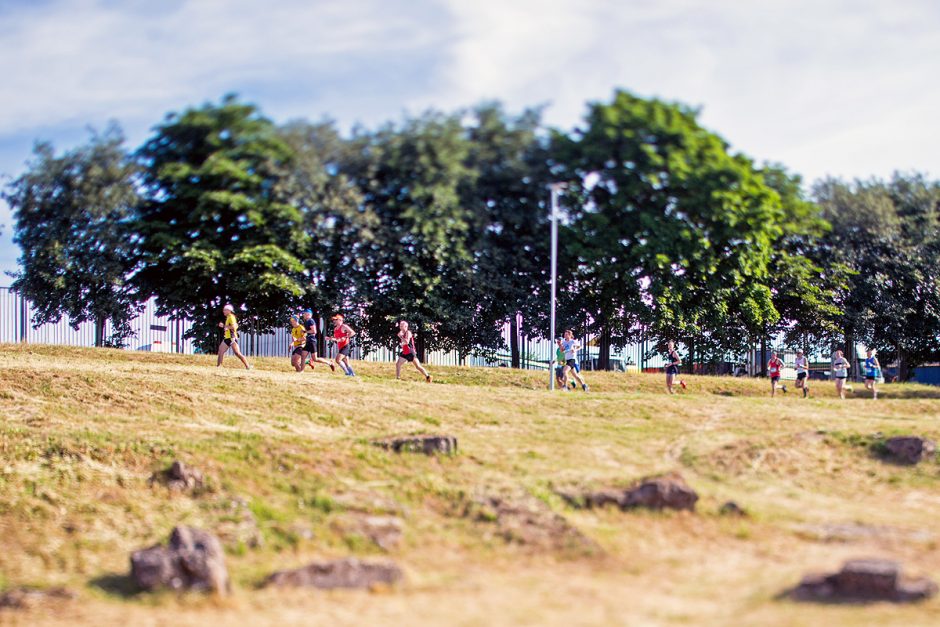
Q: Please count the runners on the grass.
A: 12